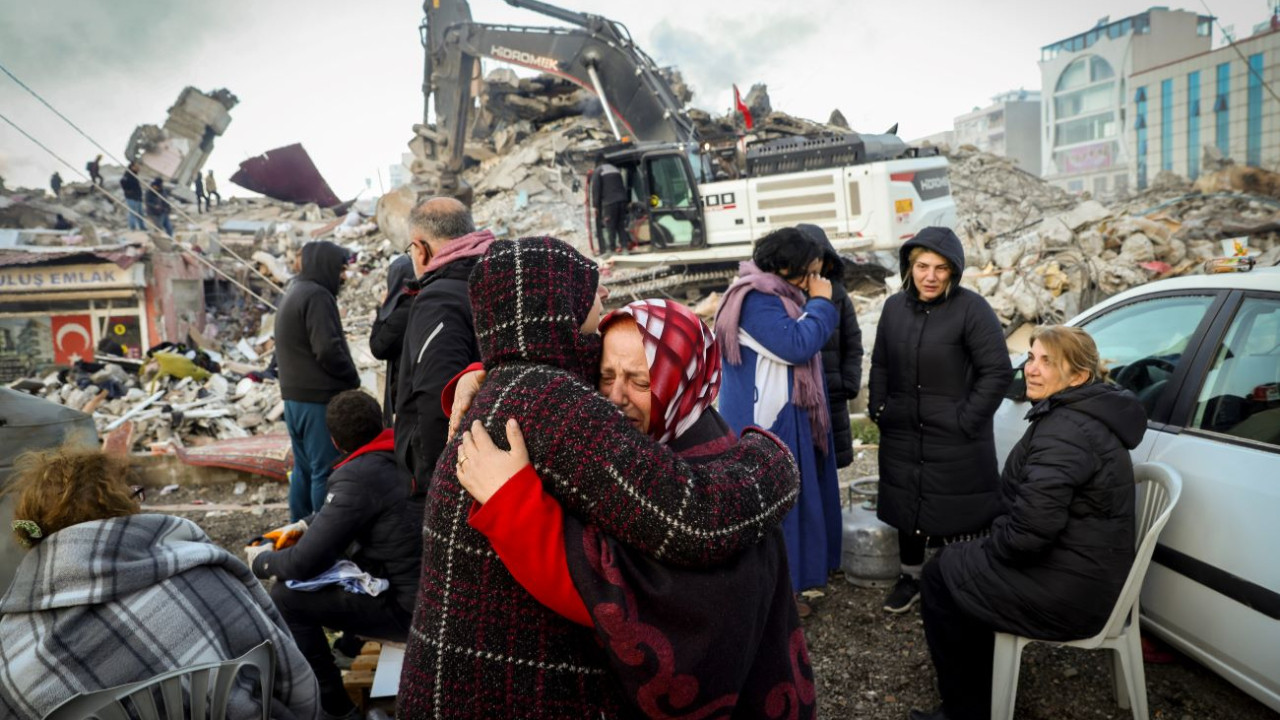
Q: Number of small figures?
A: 6